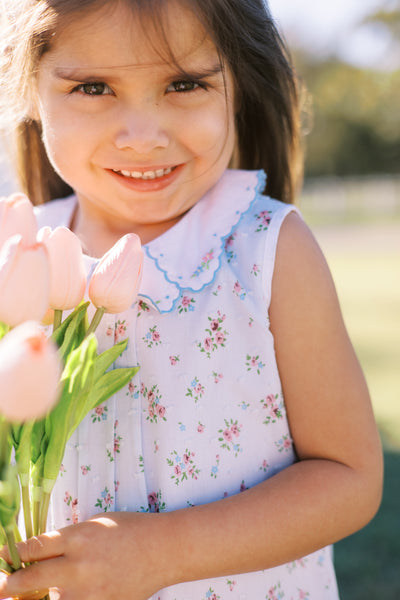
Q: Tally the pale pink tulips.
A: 5